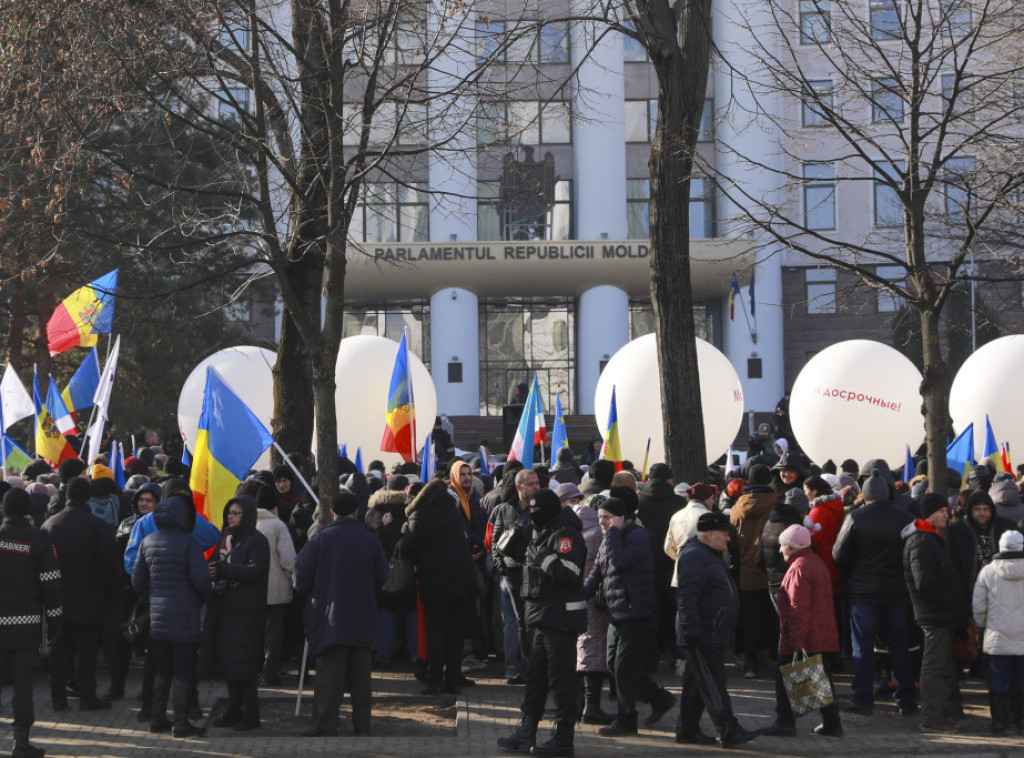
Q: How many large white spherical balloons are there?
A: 5